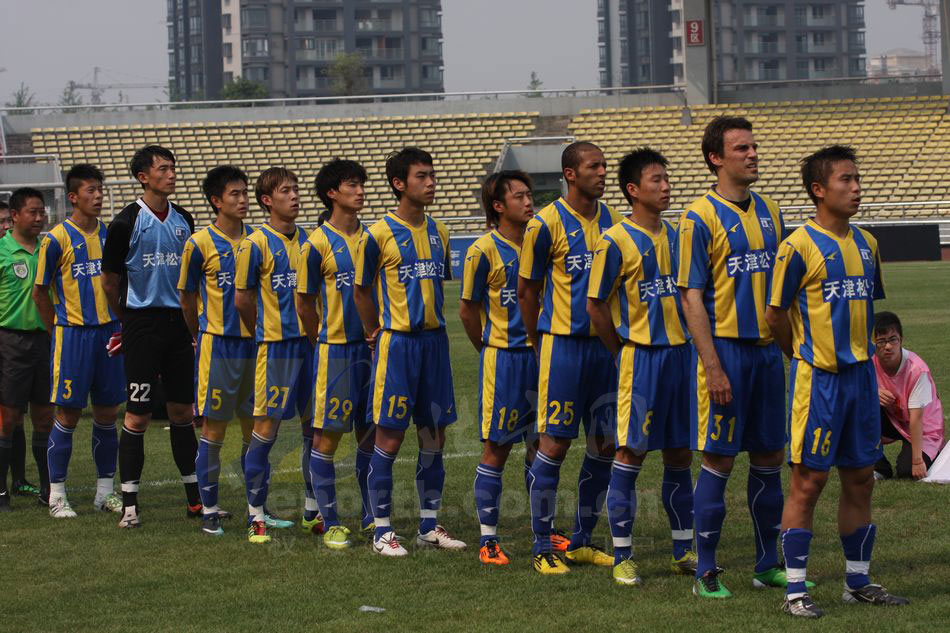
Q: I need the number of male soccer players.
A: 11